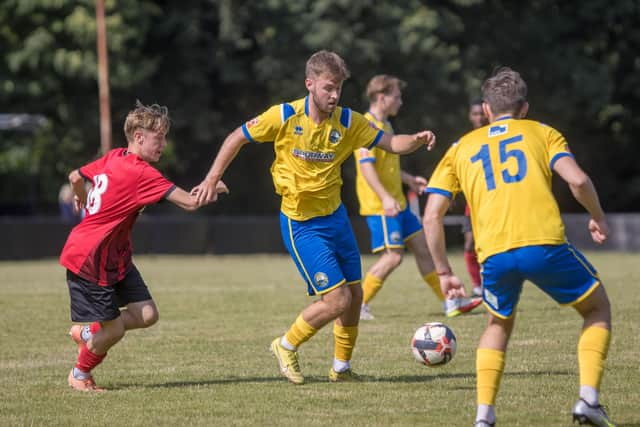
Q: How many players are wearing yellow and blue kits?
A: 3